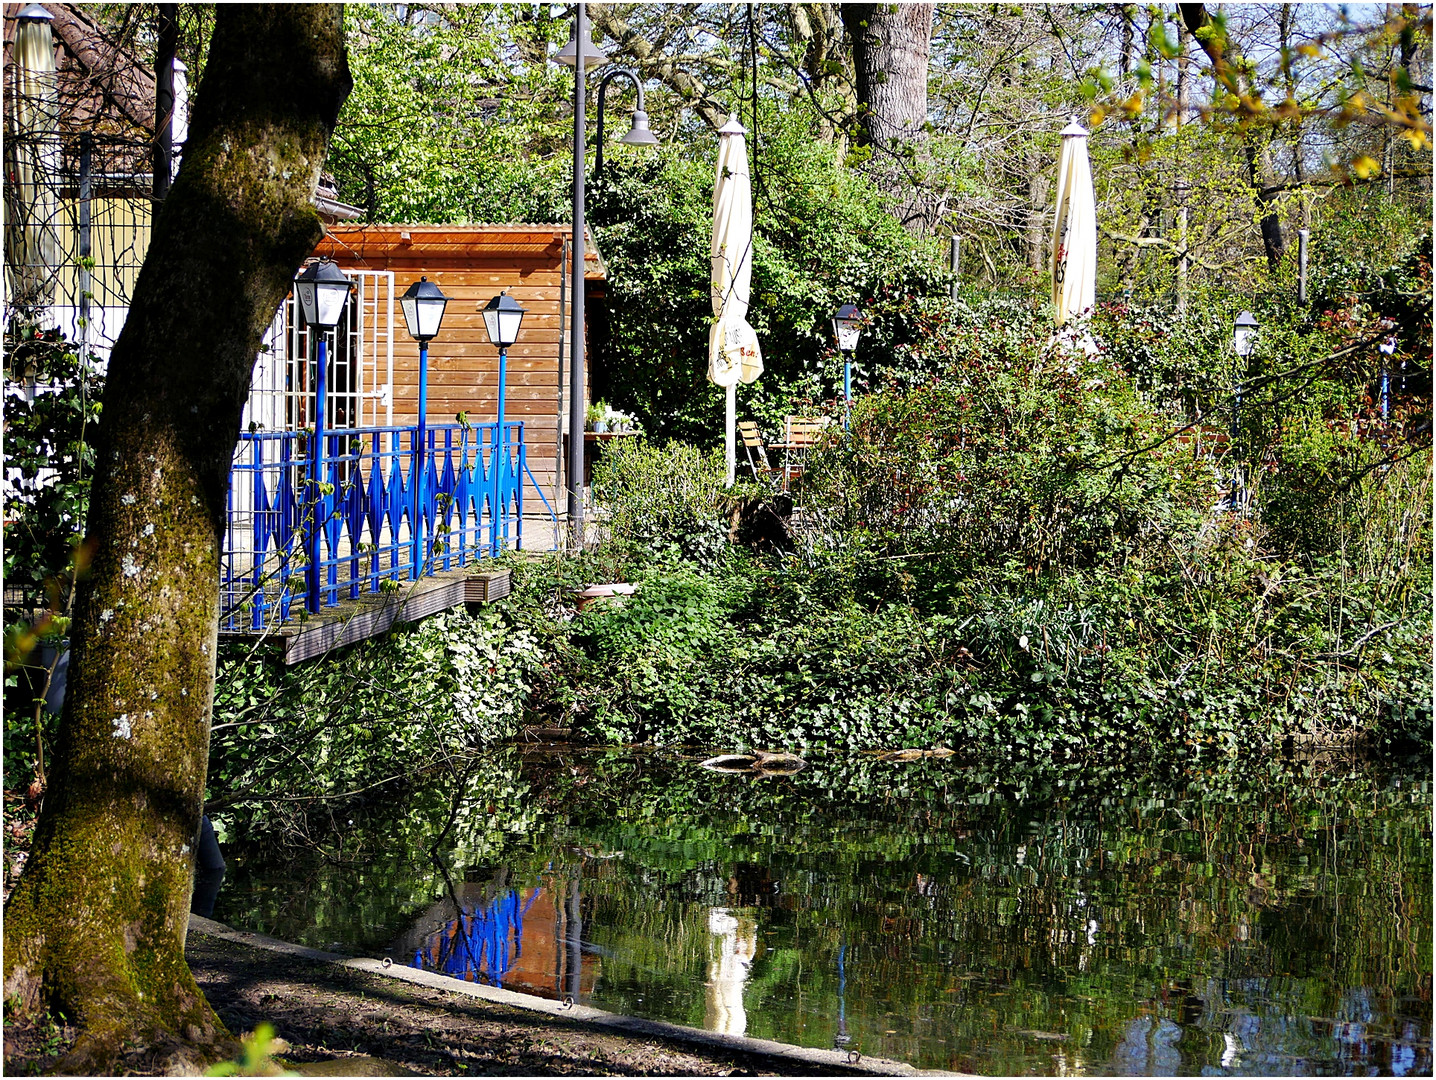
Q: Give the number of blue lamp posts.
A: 6